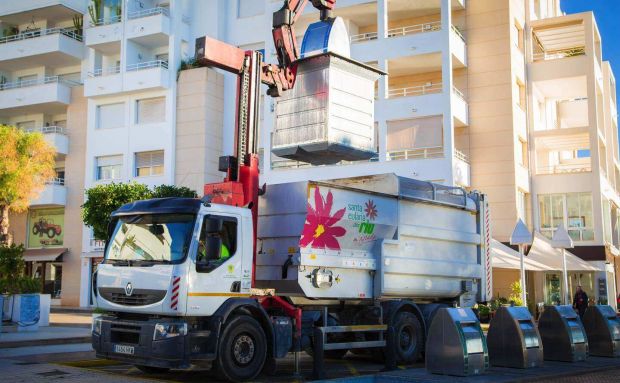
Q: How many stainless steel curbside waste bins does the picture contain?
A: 4